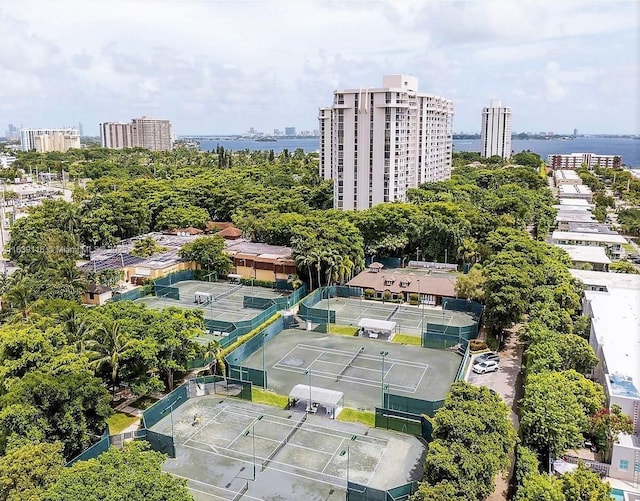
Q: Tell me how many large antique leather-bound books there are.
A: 0